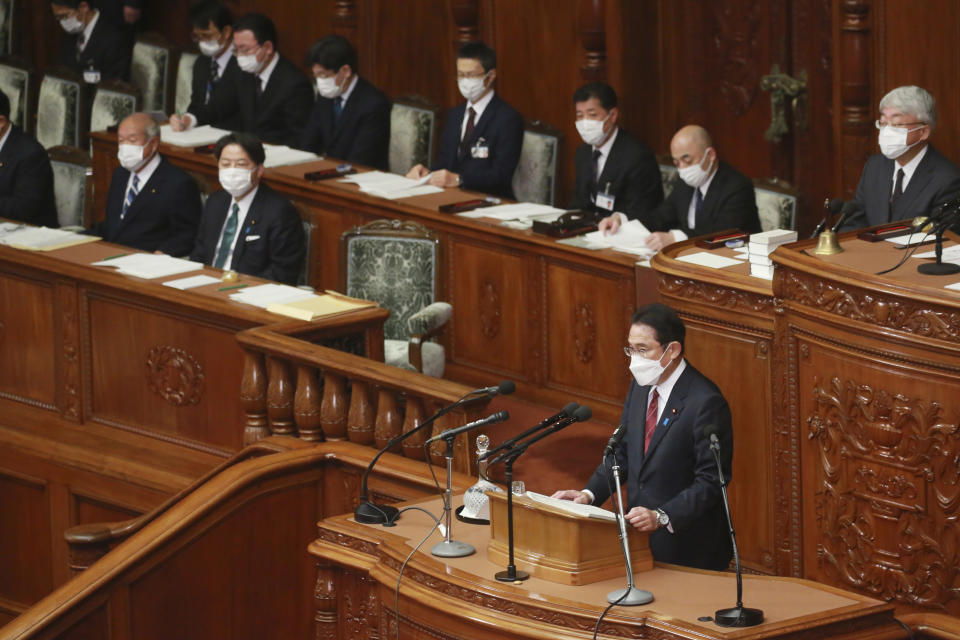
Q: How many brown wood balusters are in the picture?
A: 8